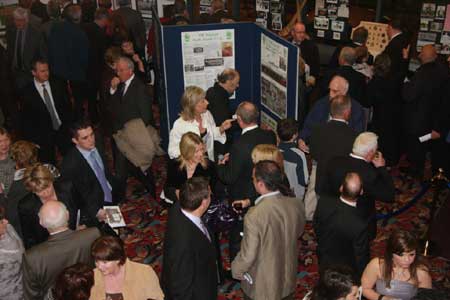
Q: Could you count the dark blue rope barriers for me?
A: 1